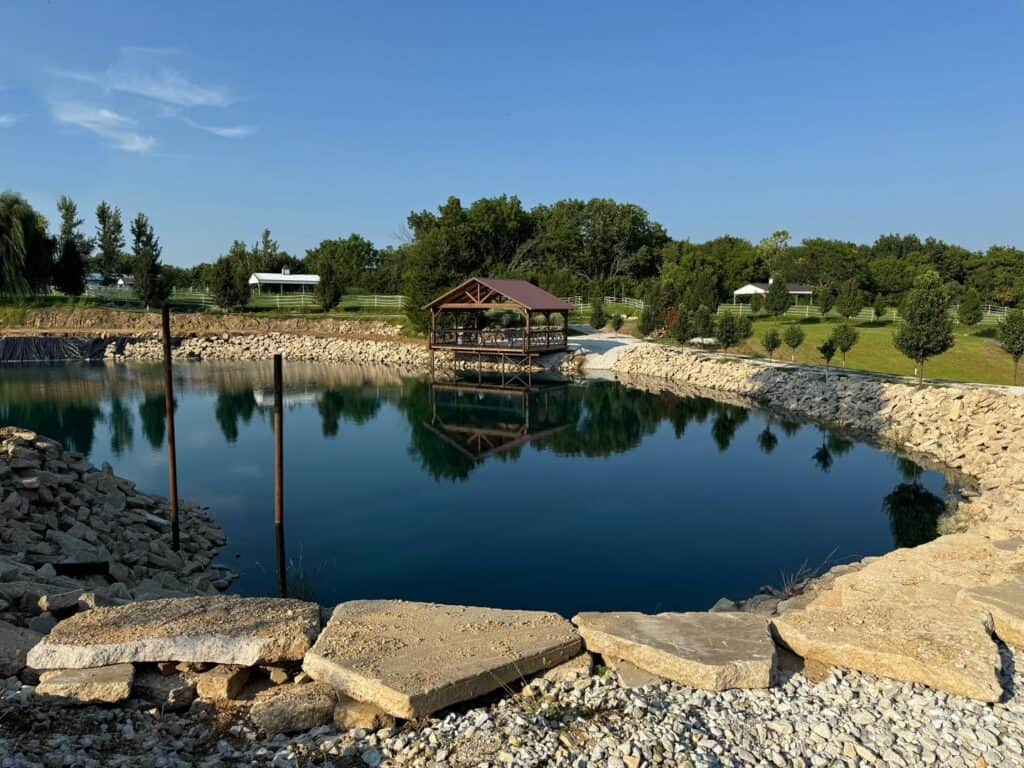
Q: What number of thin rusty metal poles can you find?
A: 2